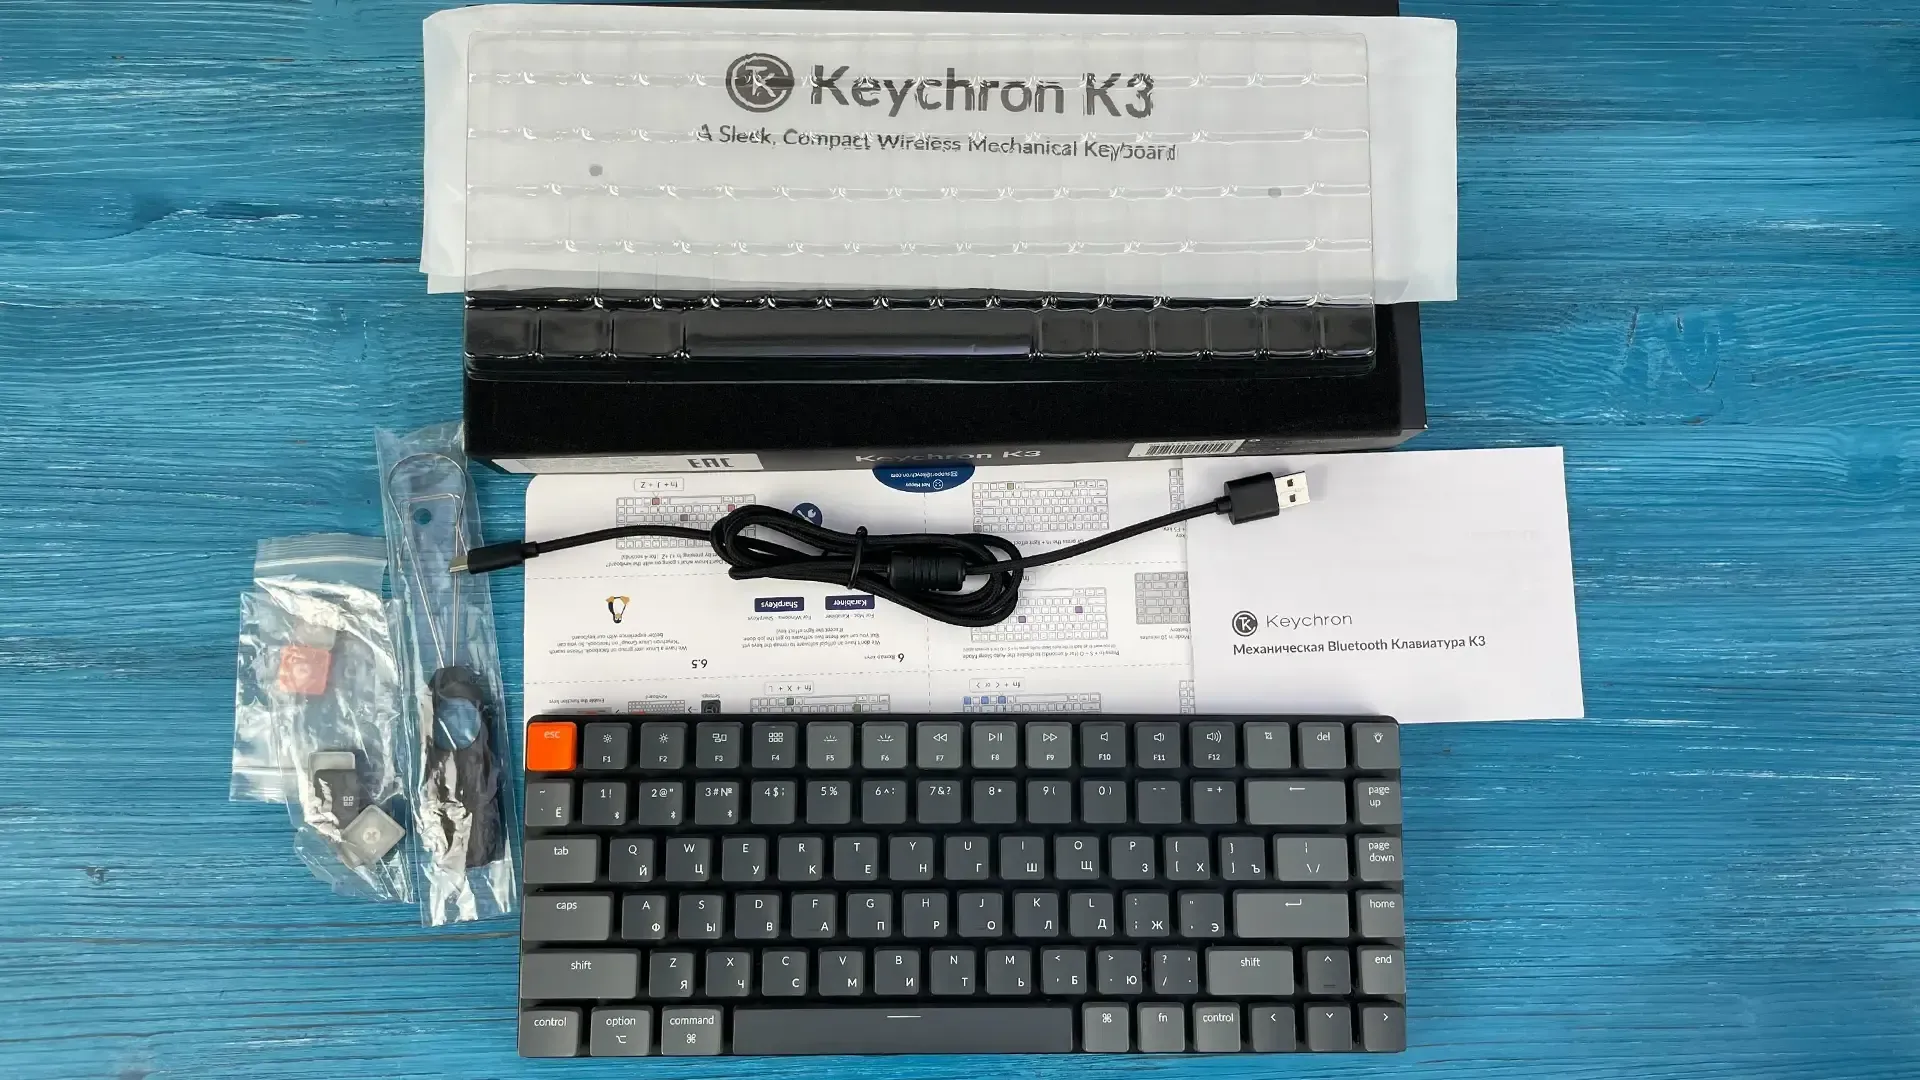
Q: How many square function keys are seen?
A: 12